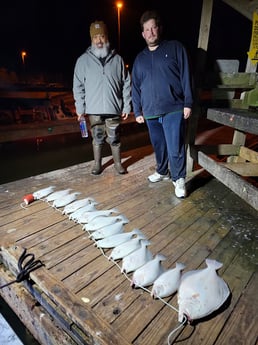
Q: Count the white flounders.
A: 14